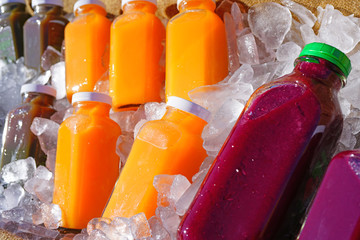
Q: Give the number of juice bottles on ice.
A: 10